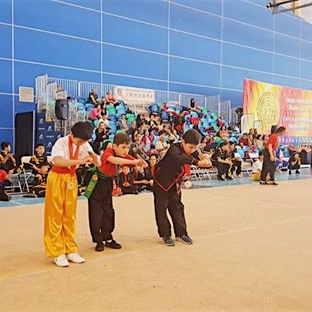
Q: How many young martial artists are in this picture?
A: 3